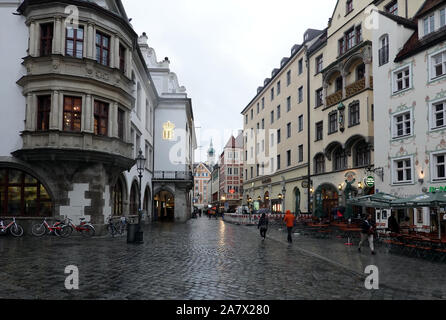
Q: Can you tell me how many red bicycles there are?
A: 3